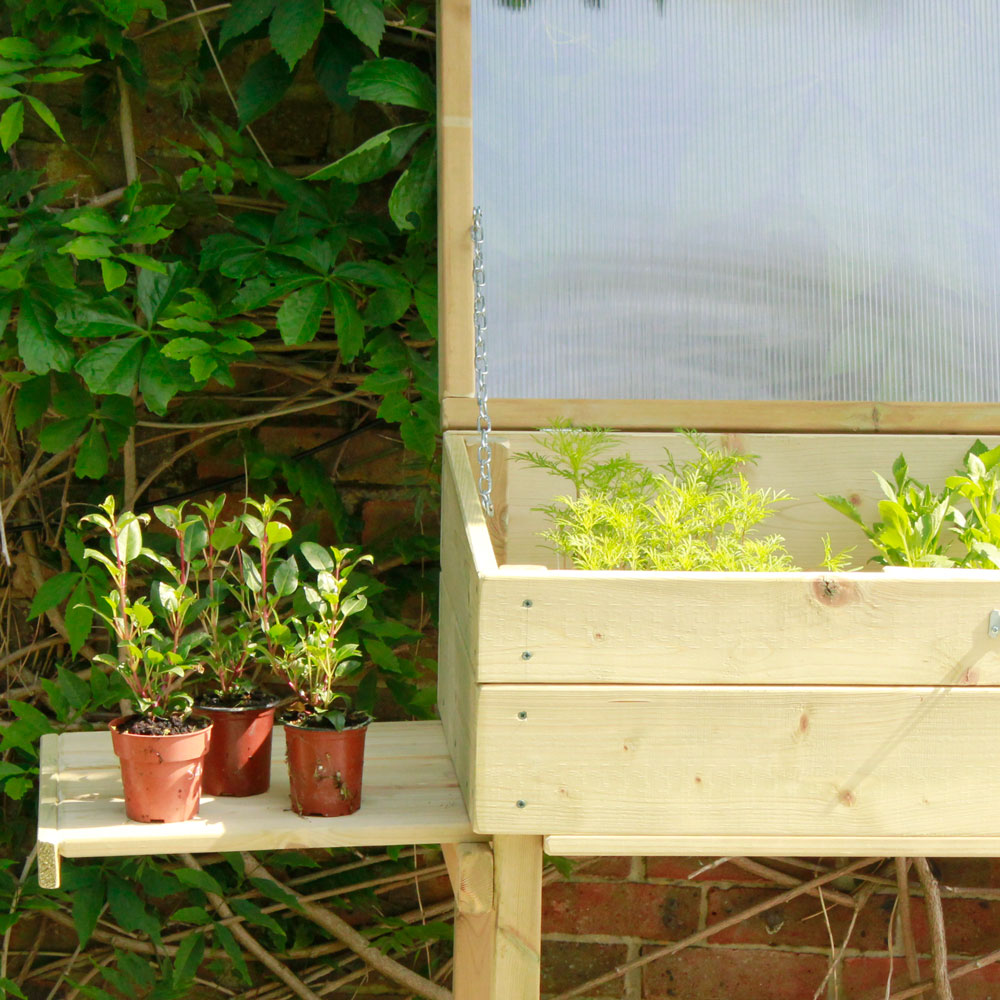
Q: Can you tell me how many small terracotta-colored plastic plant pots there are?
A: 3